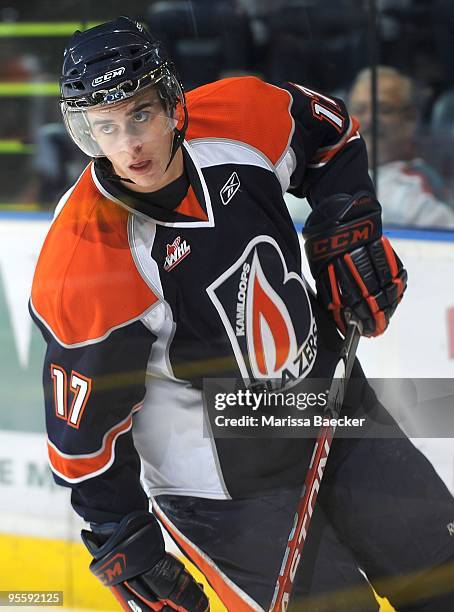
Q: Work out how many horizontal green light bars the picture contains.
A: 3